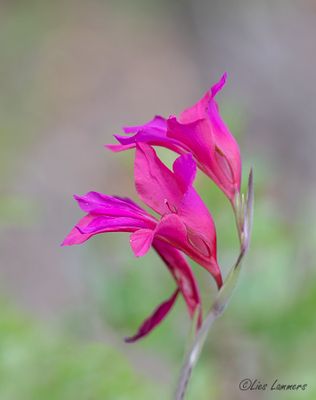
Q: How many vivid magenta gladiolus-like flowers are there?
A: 3